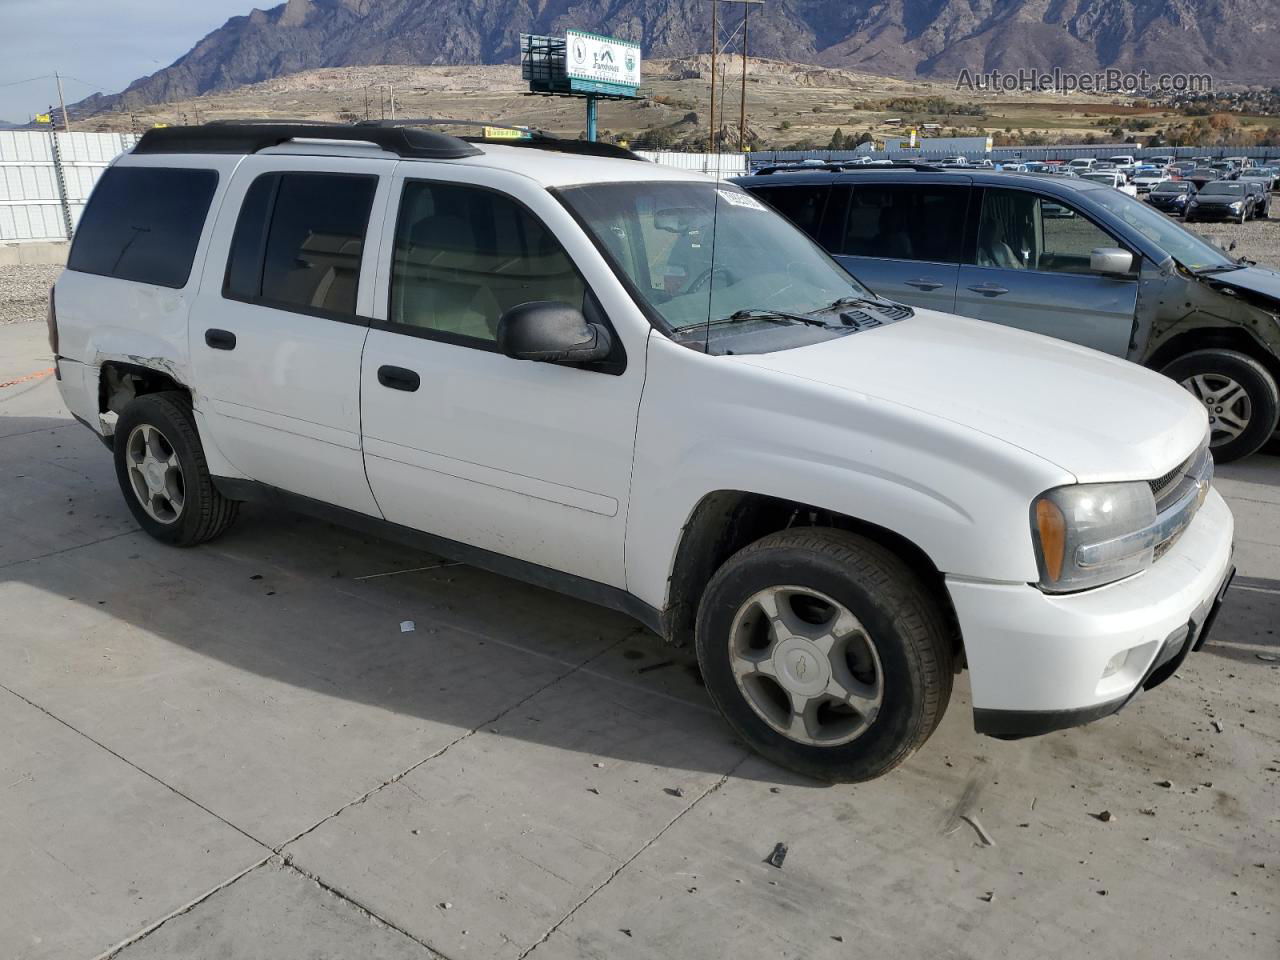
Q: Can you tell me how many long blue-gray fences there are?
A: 1